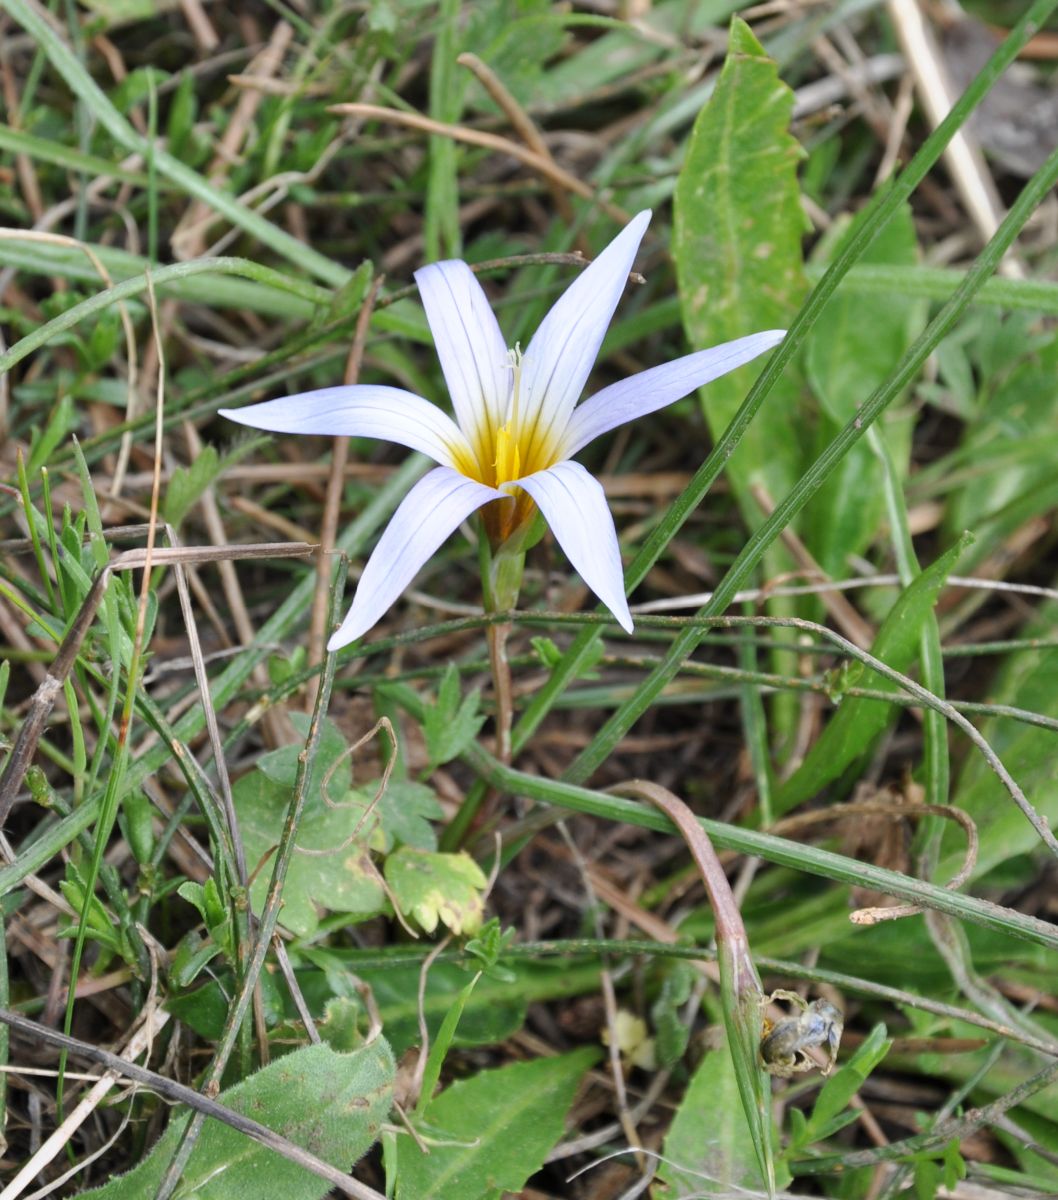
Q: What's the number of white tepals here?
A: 6